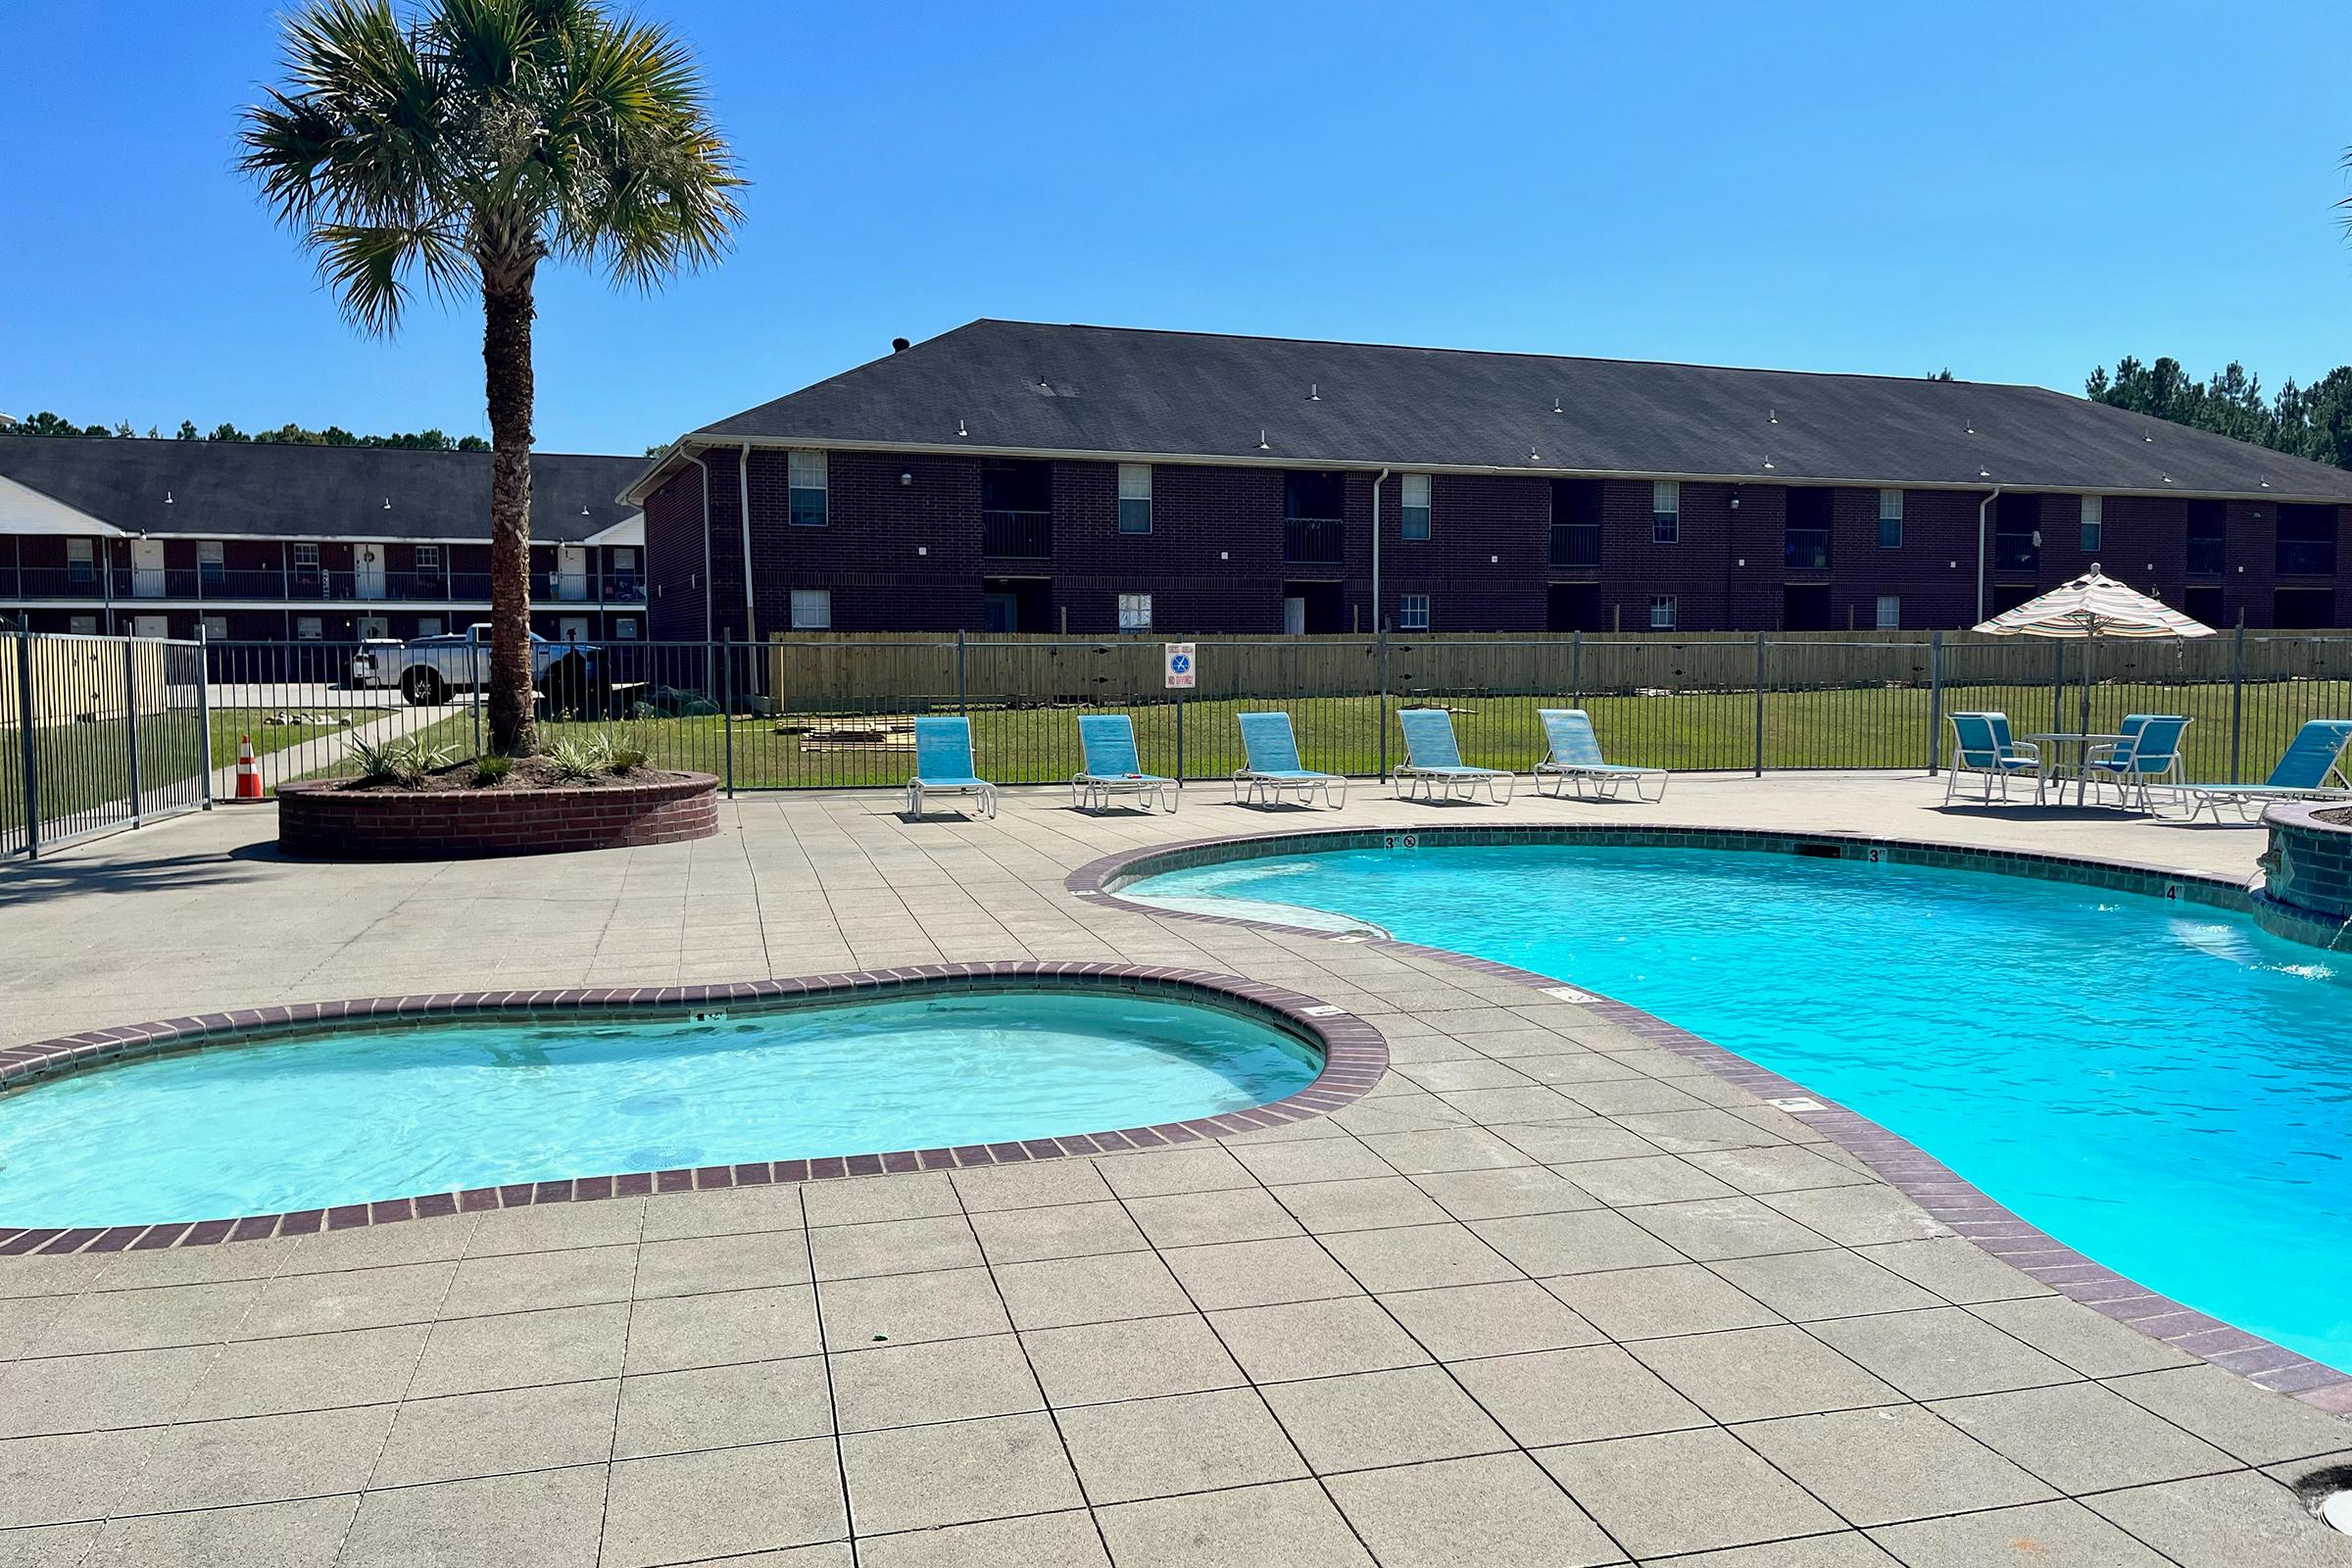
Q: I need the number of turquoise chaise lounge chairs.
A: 6